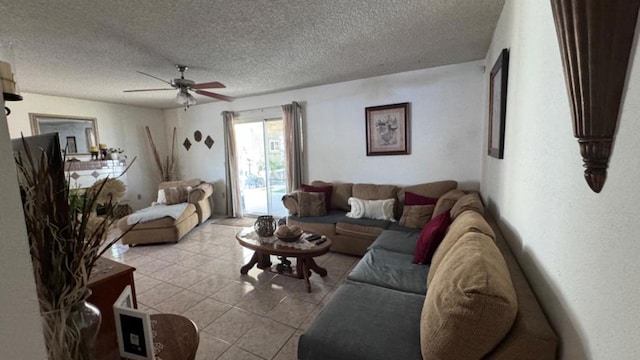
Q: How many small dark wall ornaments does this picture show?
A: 3